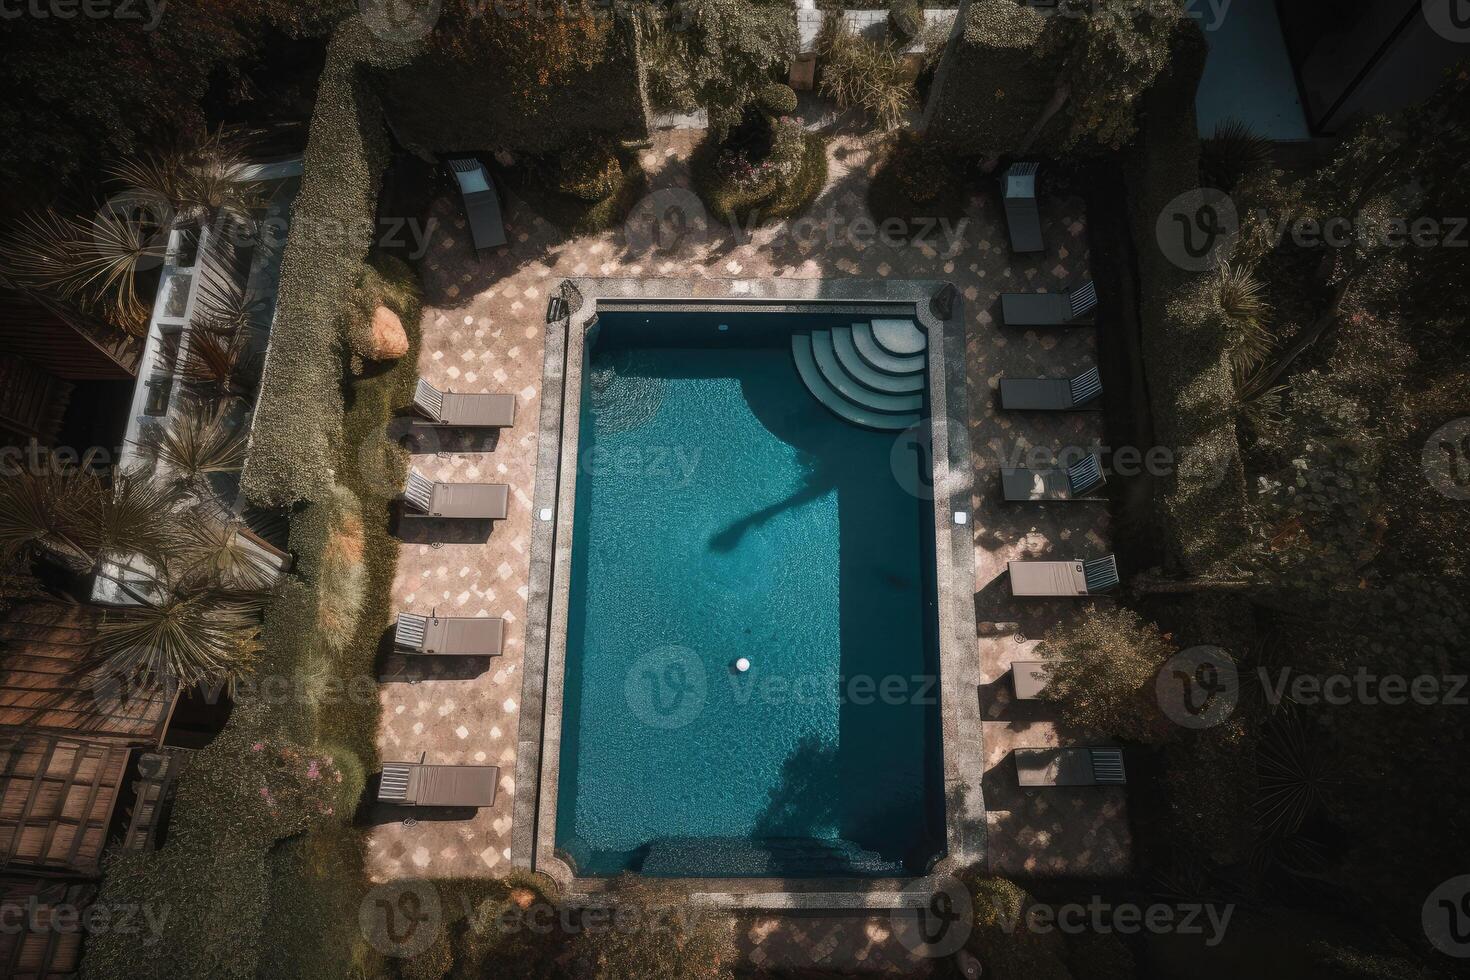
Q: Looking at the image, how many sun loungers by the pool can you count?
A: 12